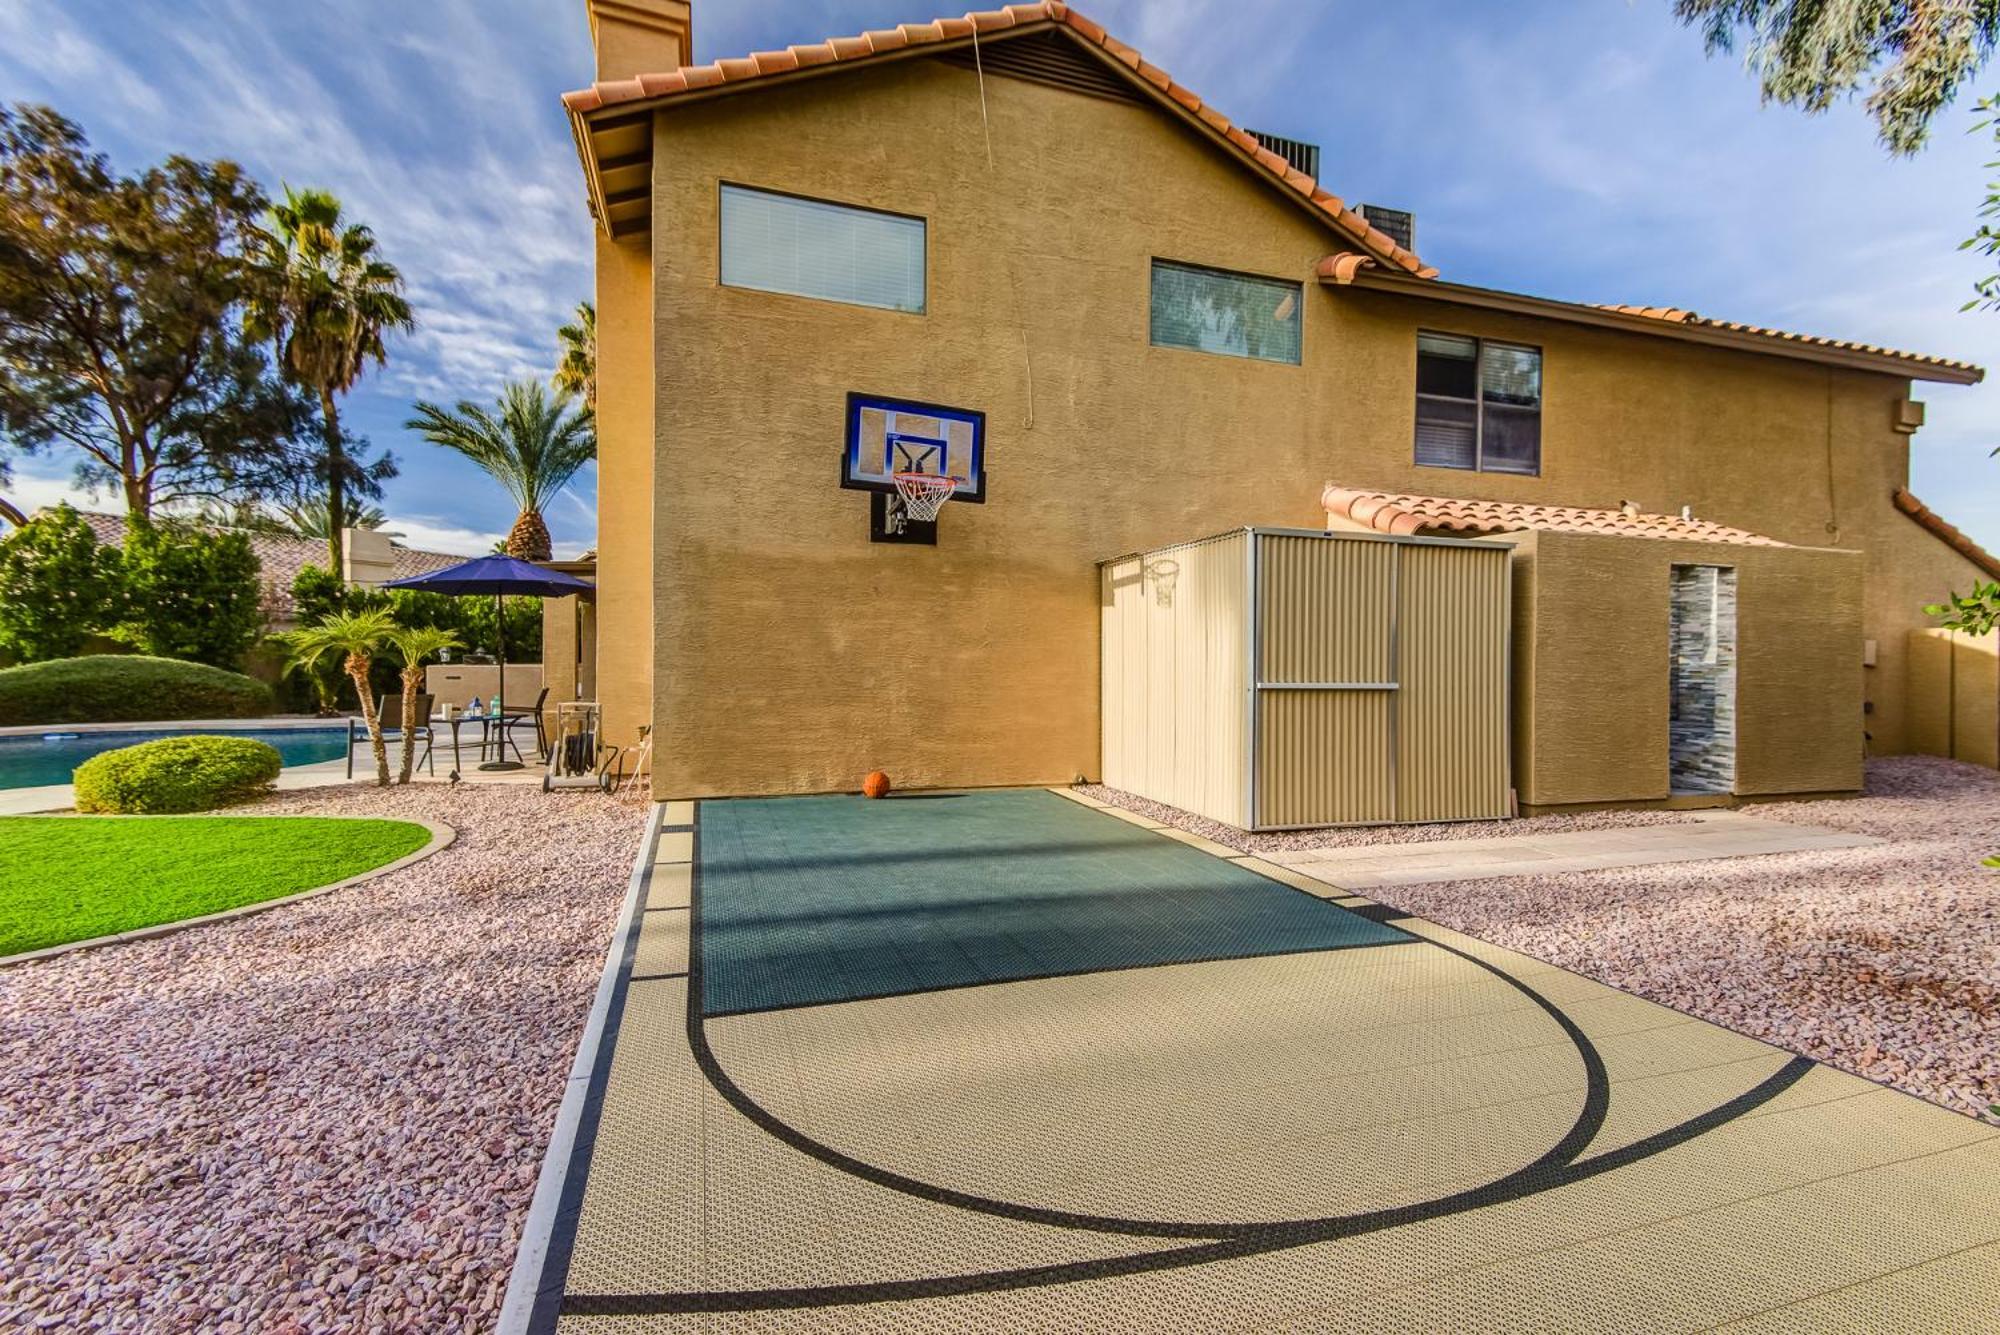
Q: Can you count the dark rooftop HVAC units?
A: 2